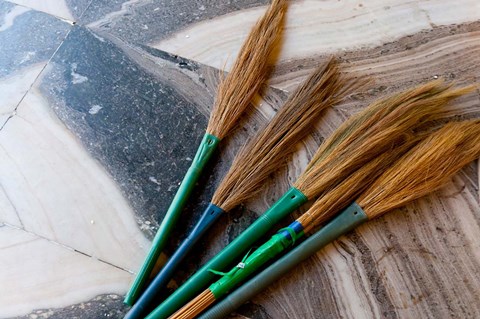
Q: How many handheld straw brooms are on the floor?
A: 5